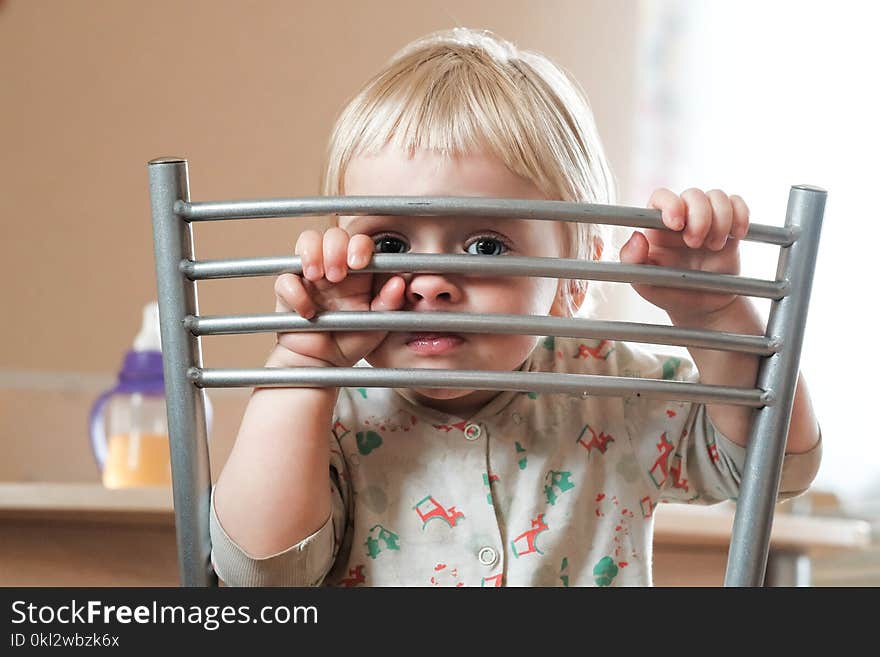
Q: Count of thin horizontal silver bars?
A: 4